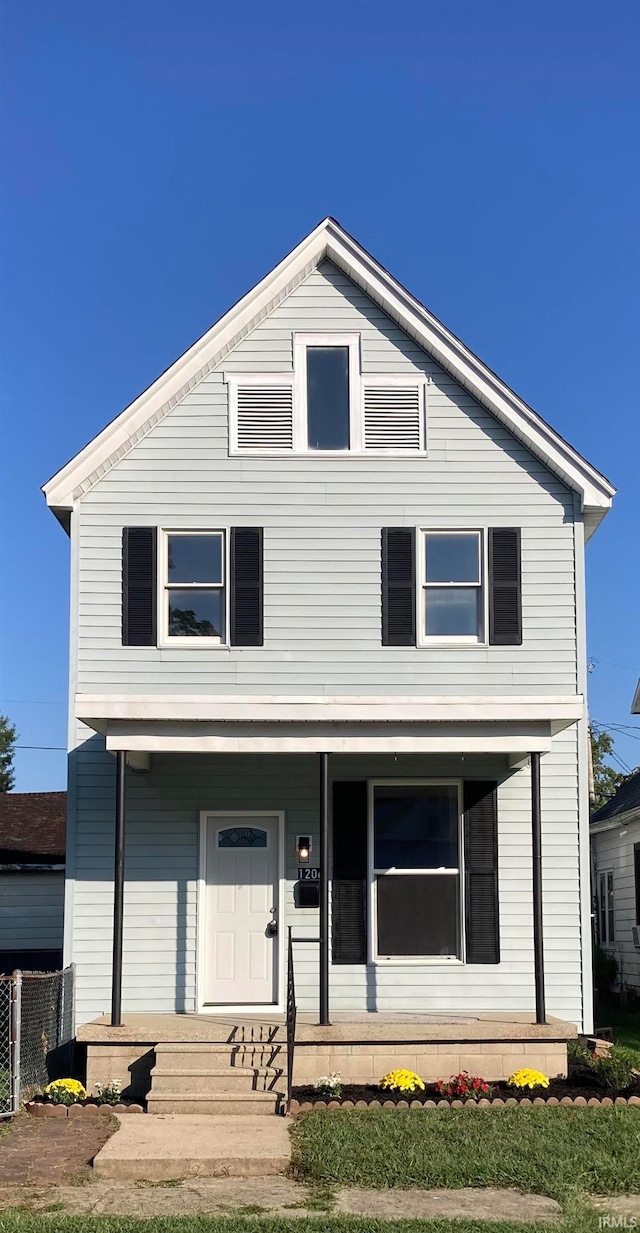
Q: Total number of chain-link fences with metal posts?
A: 1